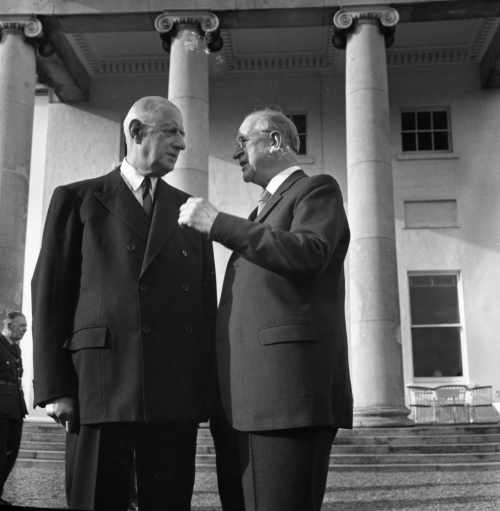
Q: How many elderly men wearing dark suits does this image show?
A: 2